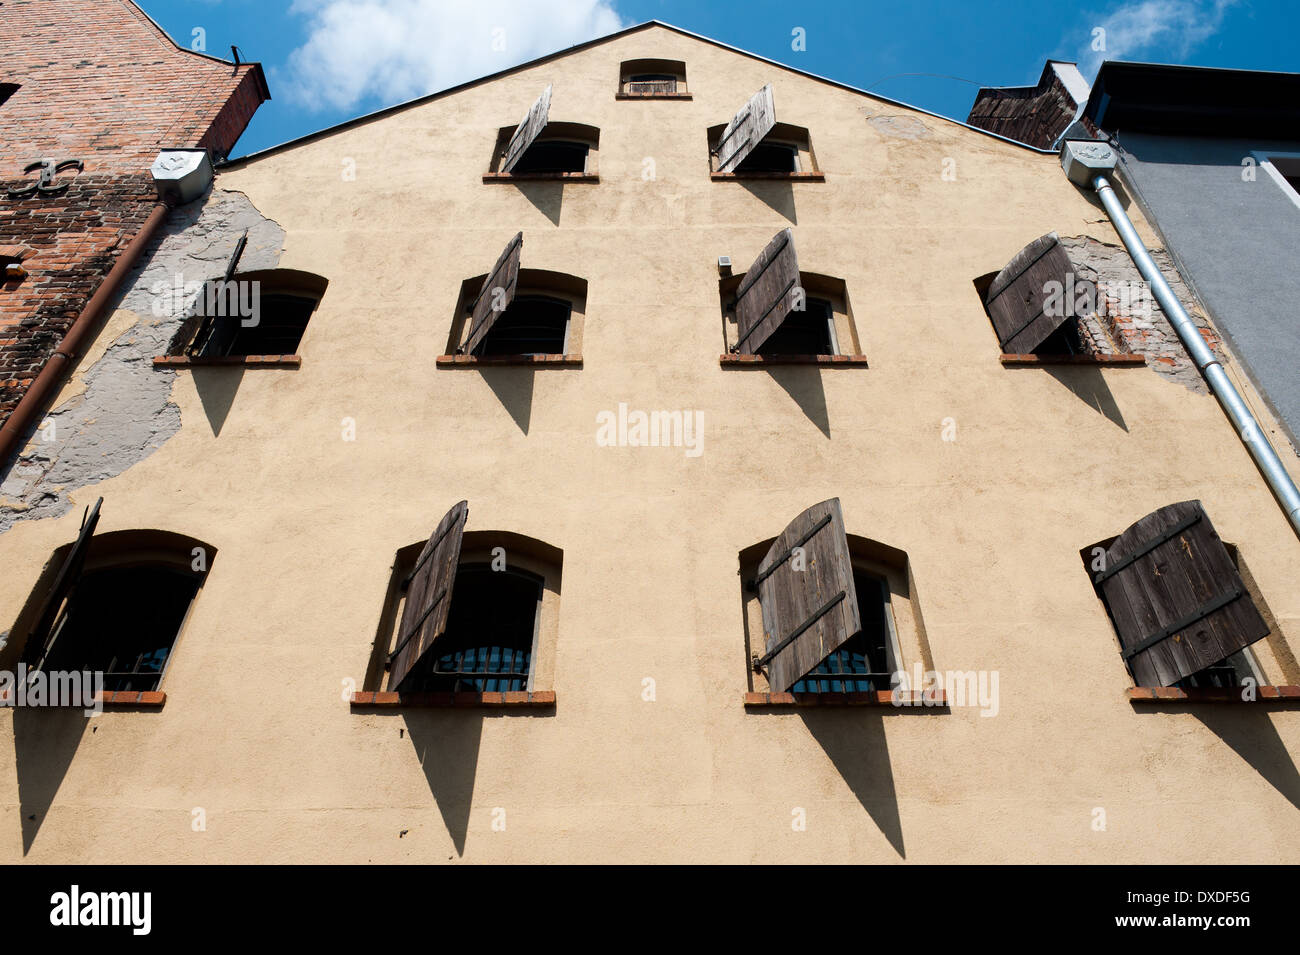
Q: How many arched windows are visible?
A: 11